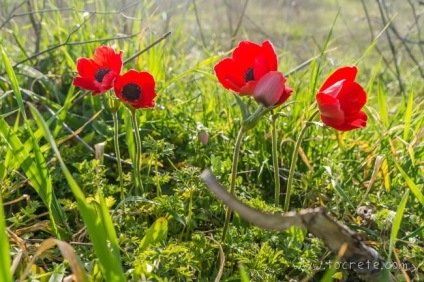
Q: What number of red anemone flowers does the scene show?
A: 5